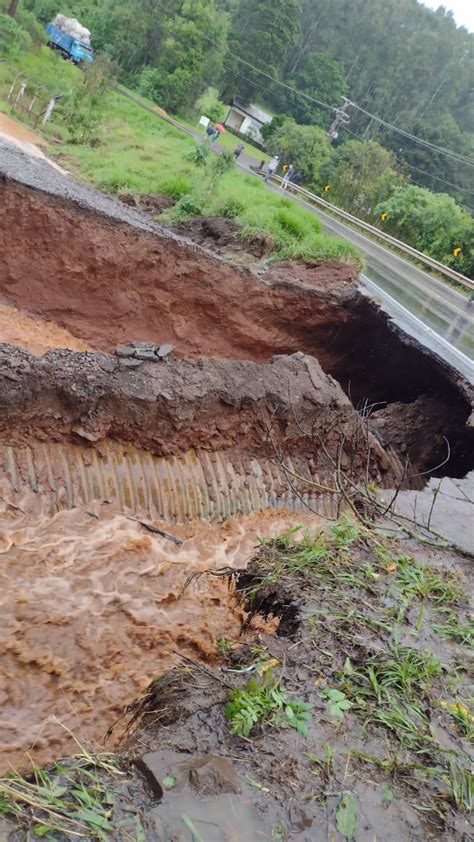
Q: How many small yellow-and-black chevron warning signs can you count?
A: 4